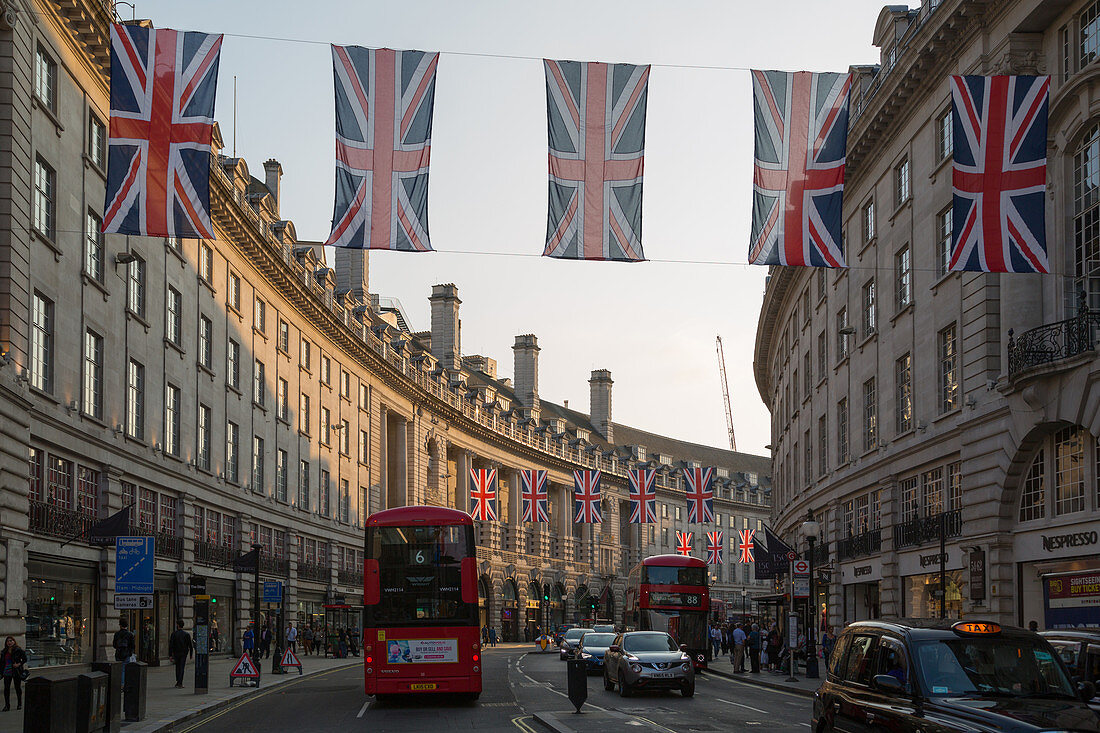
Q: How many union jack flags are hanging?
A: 13